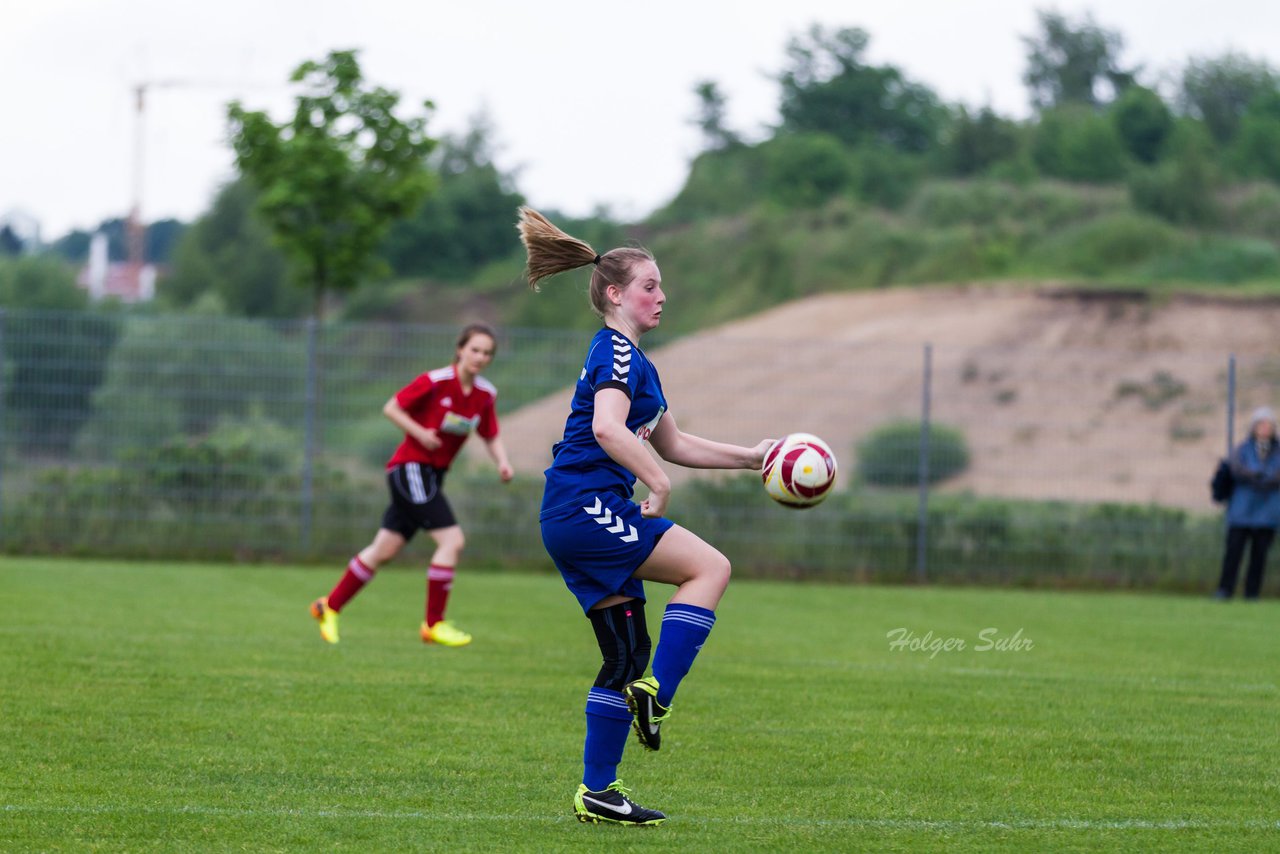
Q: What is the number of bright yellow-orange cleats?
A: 2